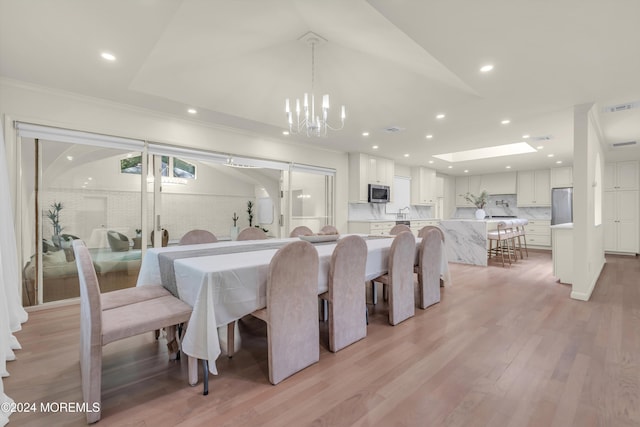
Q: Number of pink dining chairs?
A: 12